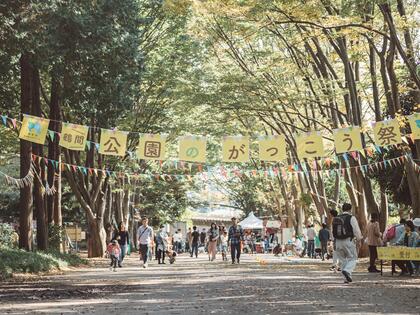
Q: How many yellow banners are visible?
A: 11